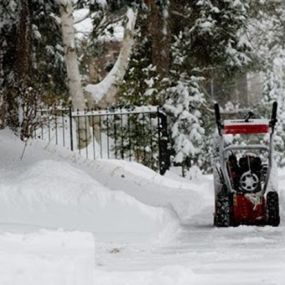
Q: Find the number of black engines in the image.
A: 1